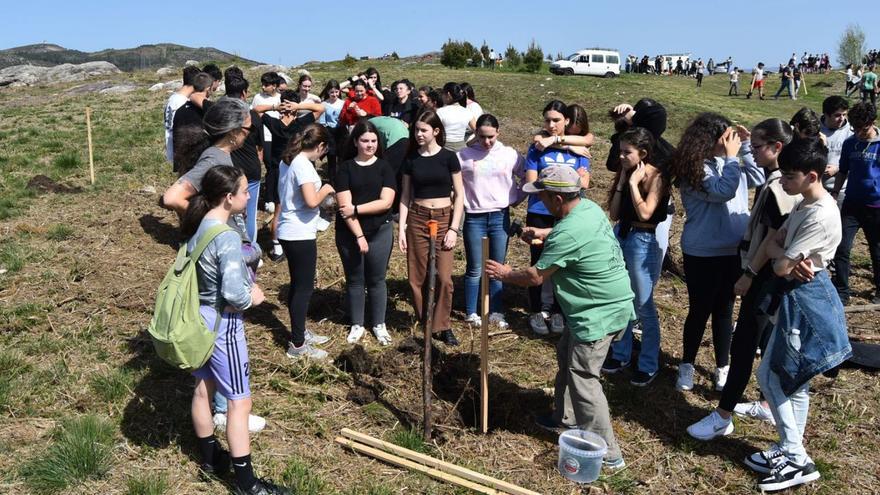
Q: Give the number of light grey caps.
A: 1